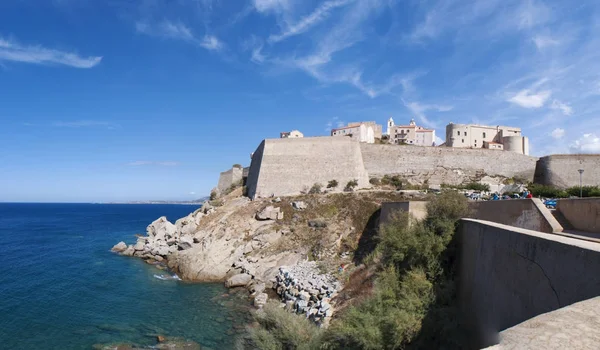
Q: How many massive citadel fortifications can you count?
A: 1